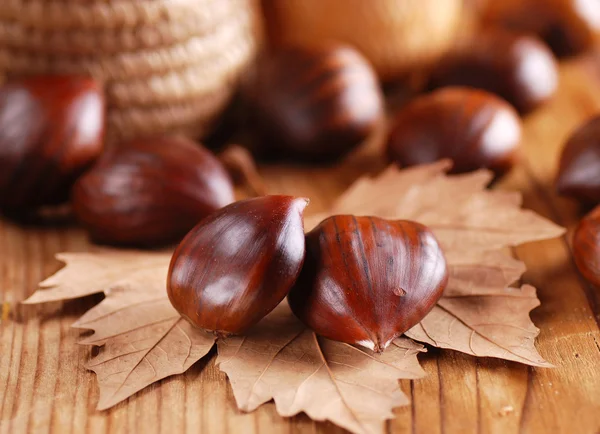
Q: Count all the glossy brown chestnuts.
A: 10